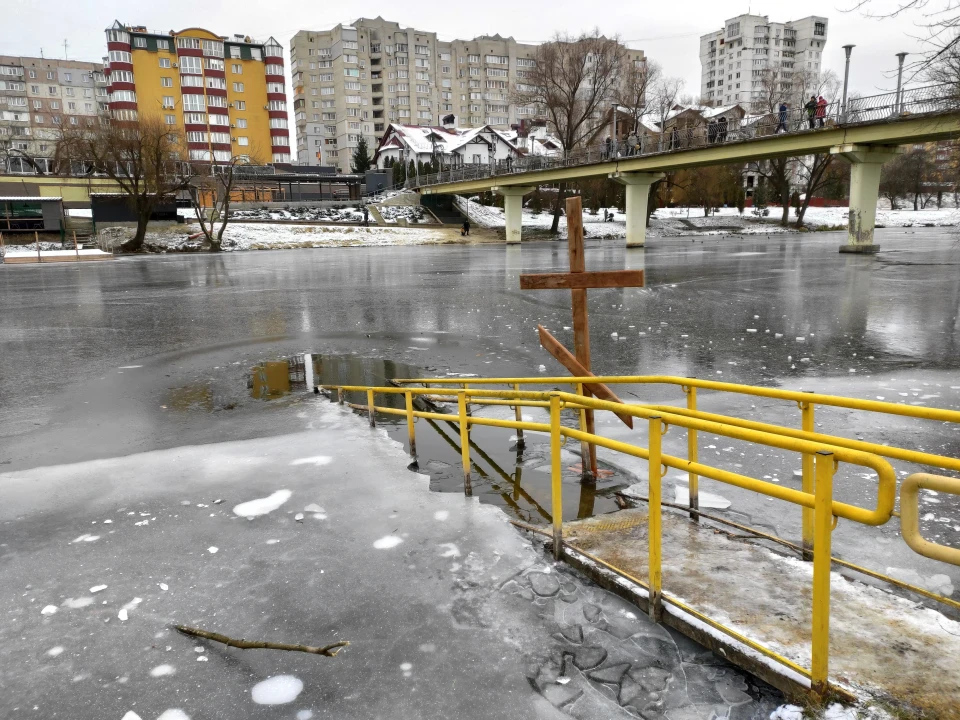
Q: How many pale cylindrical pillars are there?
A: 3